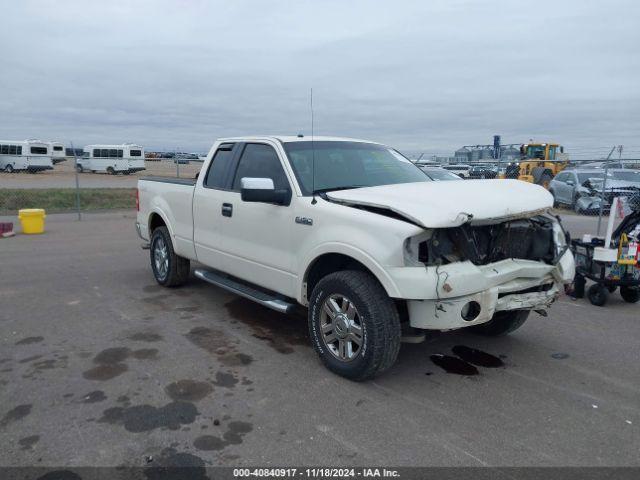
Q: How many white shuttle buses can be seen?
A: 3